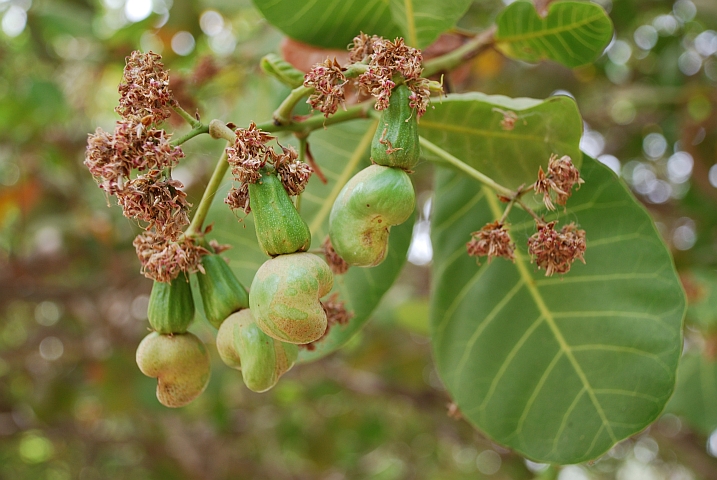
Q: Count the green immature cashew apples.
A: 4